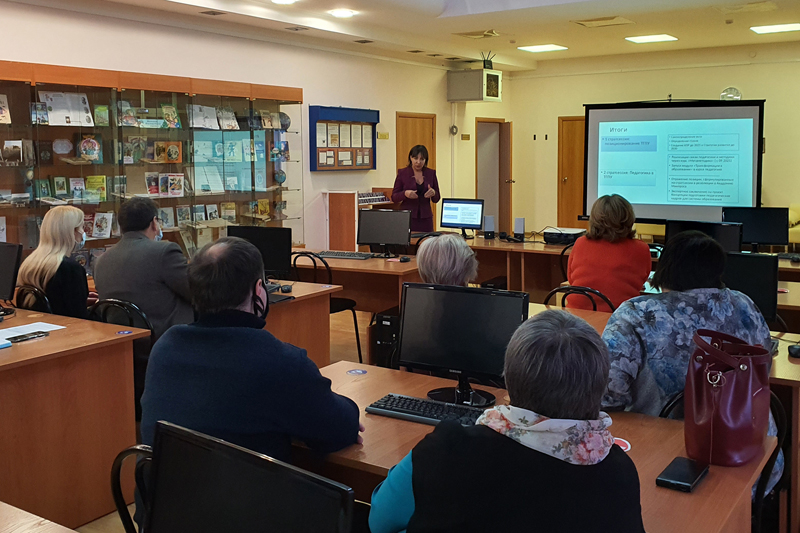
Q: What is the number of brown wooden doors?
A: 3